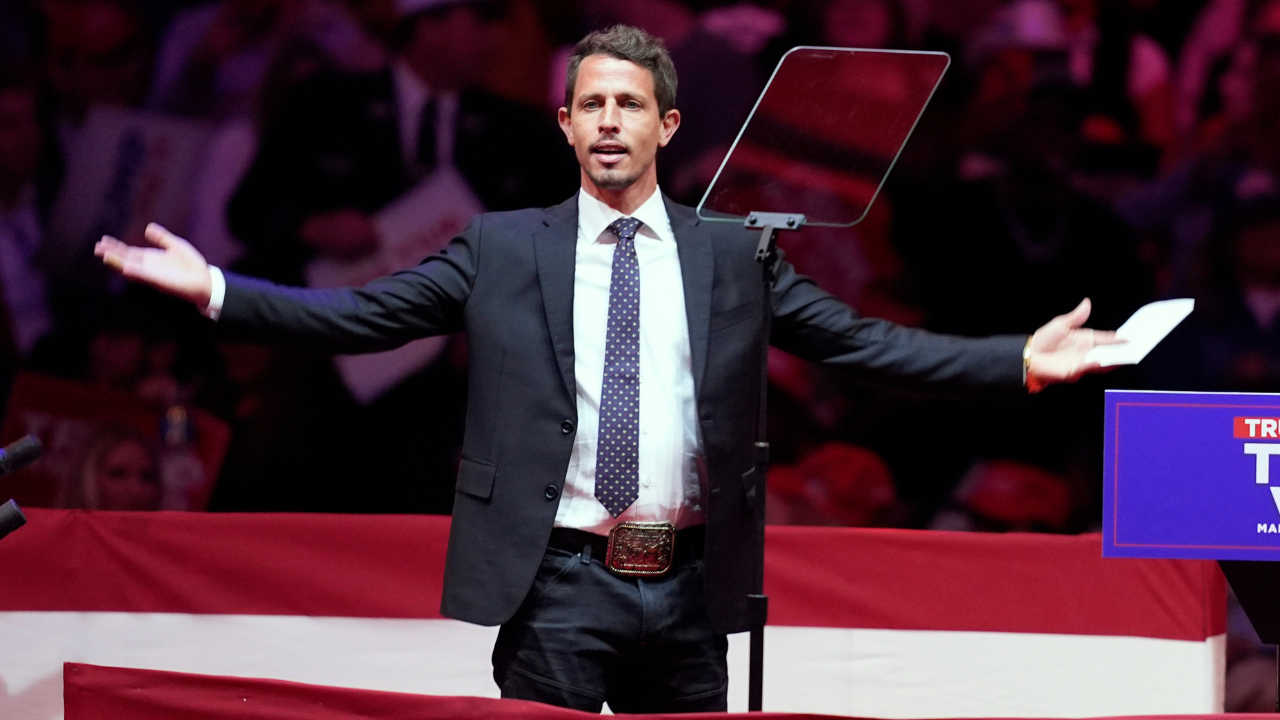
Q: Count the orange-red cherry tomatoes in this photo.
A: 0